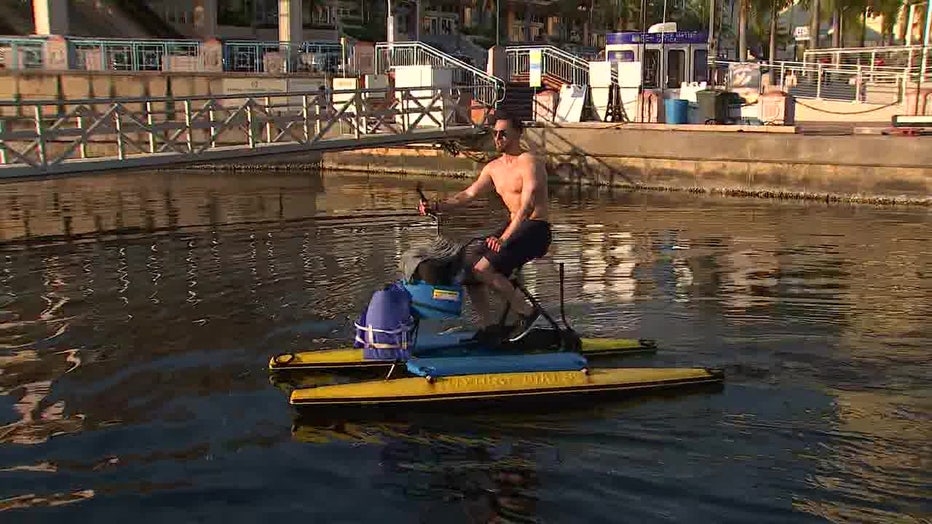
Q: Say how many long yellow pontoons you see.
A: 2